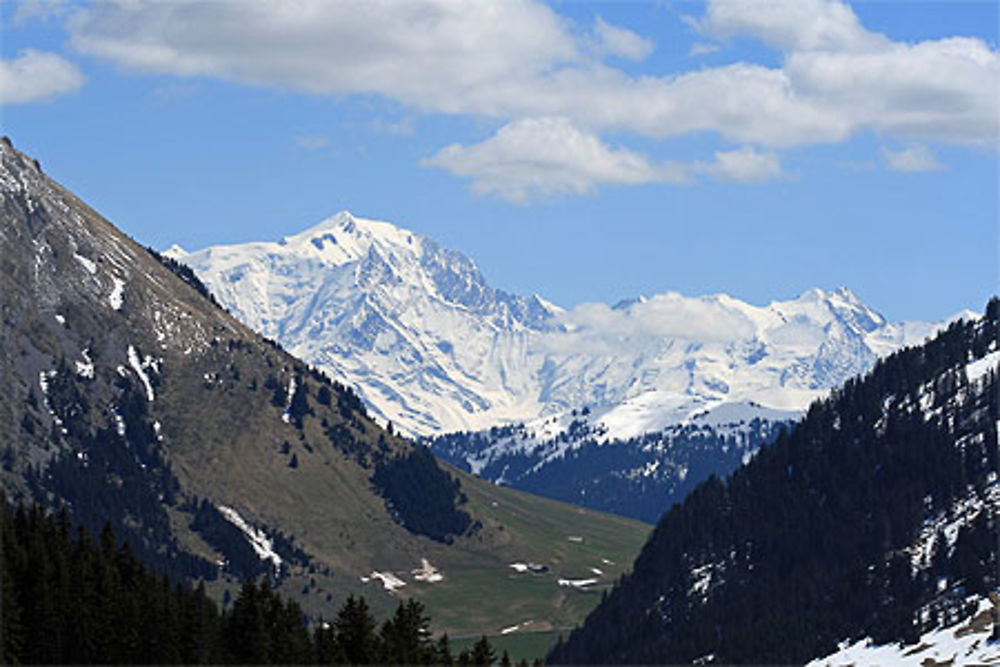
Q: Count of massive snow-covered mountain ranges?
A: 1